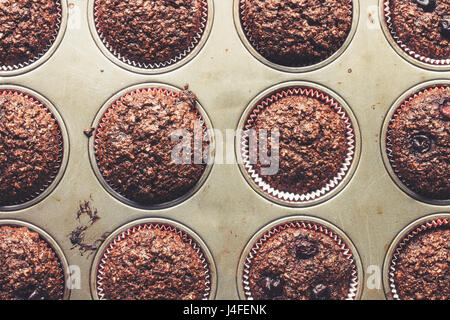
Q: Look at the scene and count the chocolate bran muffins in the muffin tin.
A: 12